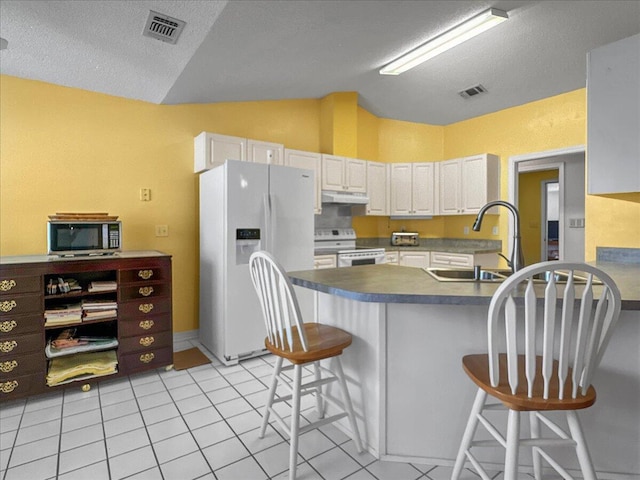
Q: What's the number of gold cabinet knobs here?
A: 12